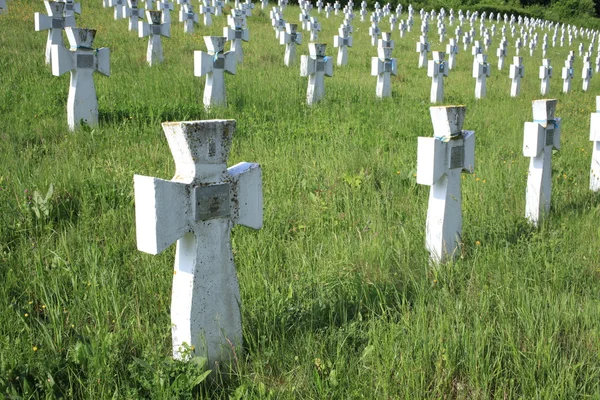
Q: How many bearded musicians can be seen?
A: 0